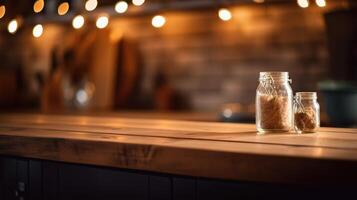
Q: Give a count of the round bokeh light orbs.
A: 14